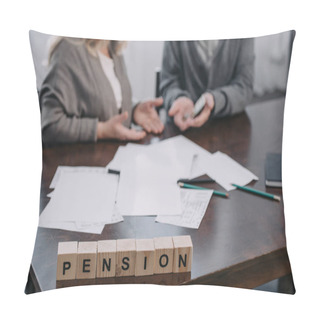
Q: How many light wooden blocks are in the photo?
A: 7